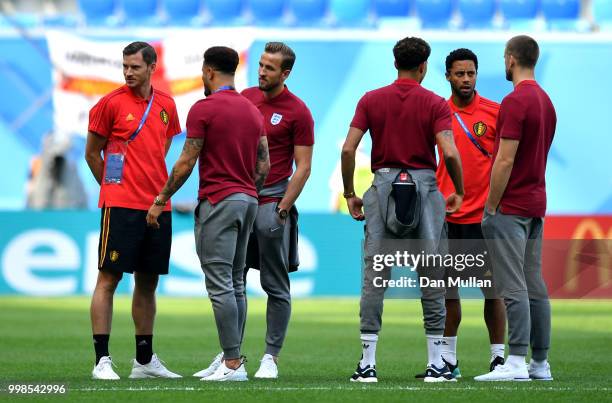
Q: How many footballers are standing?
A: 6